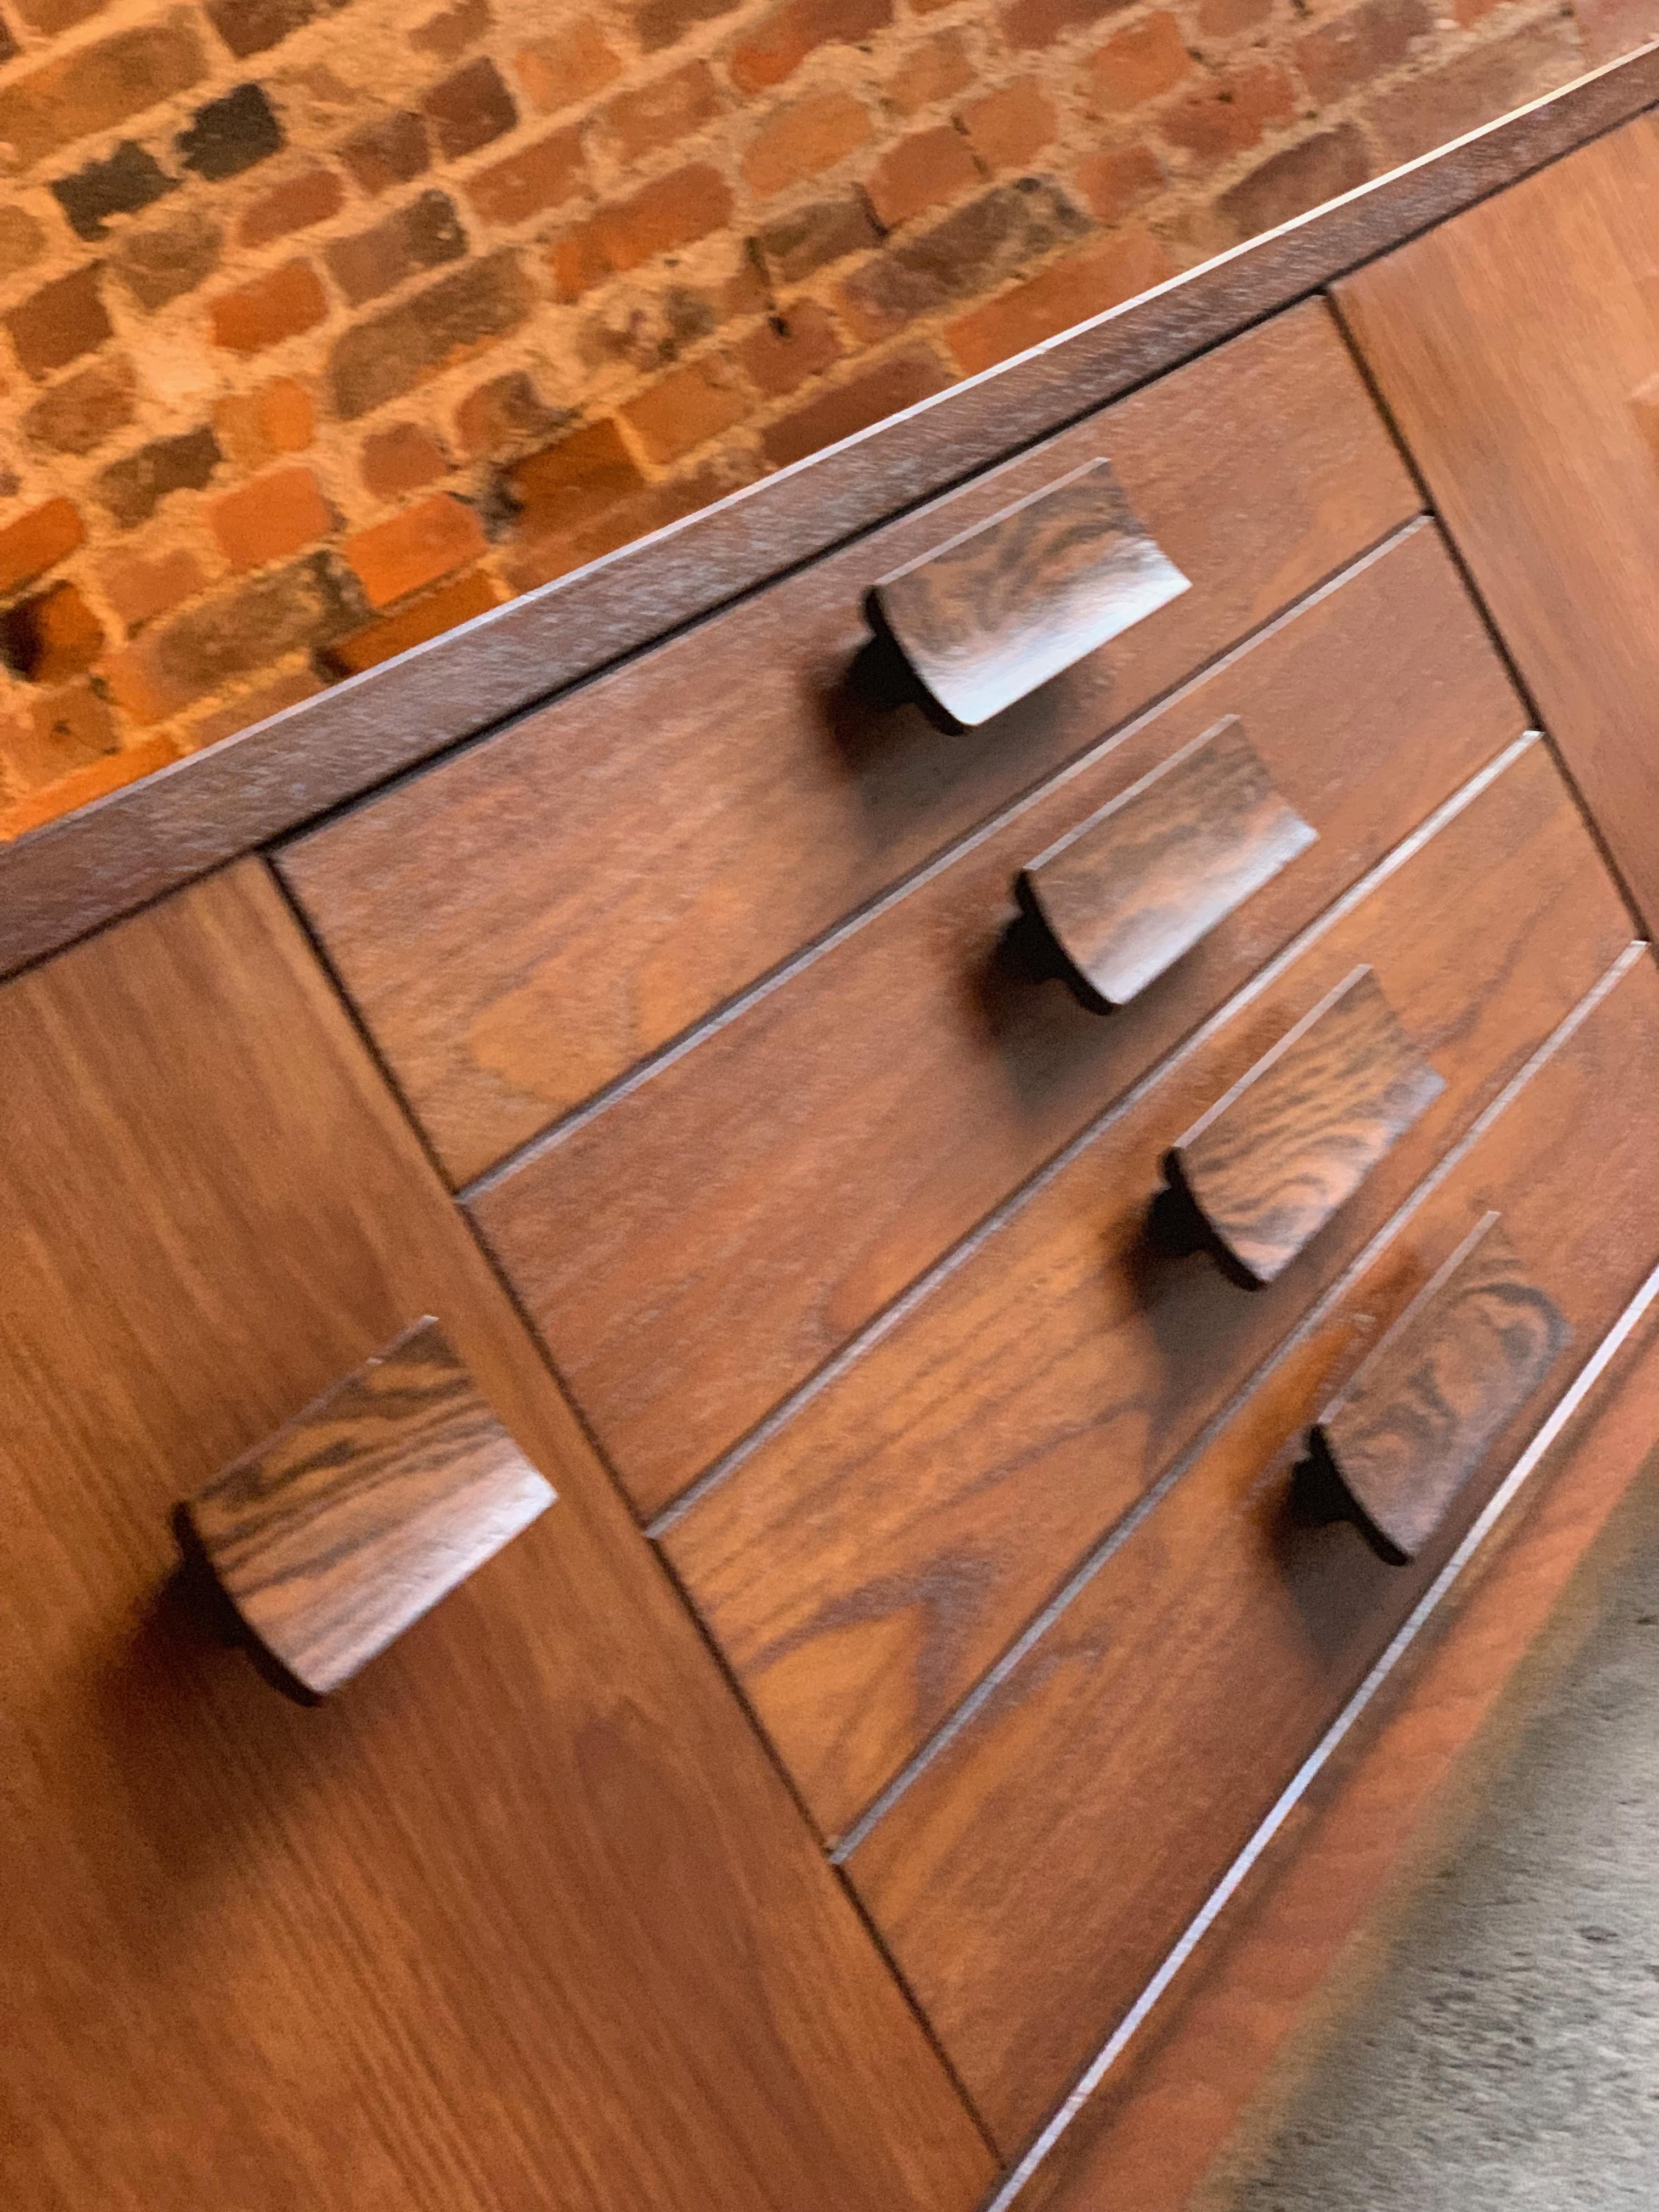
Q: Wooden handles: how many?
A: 5